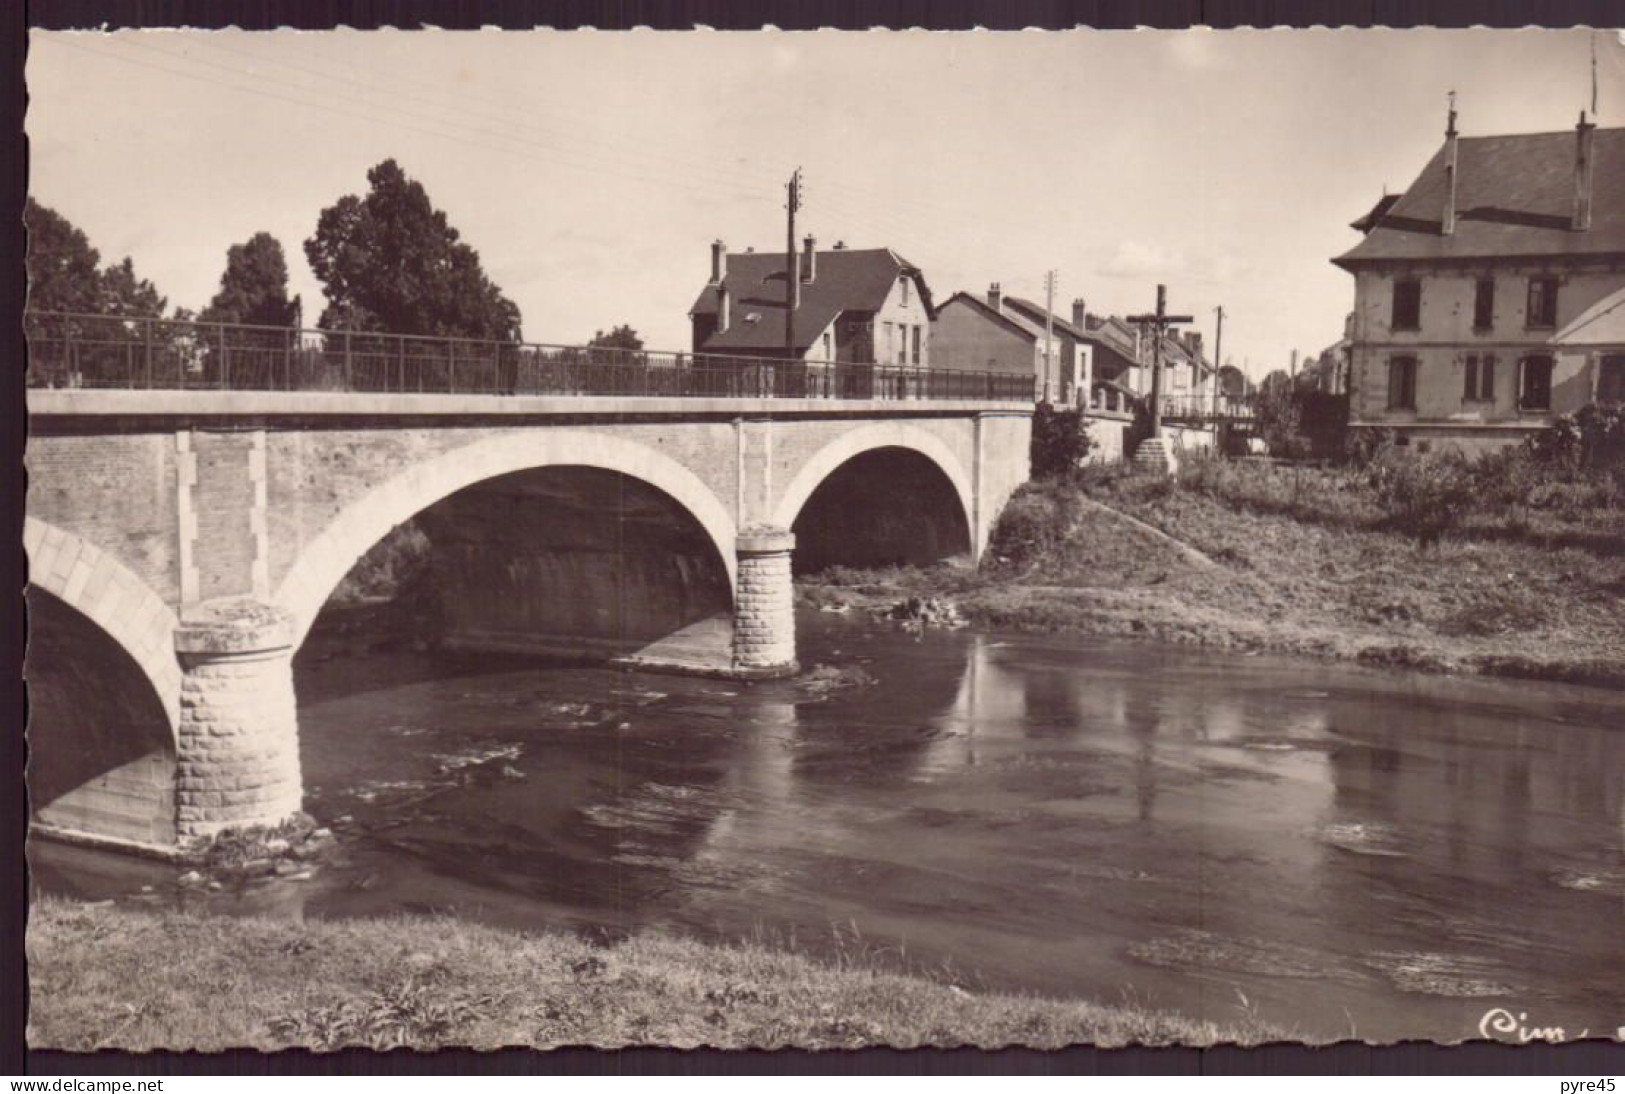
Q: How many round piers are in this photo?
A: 2